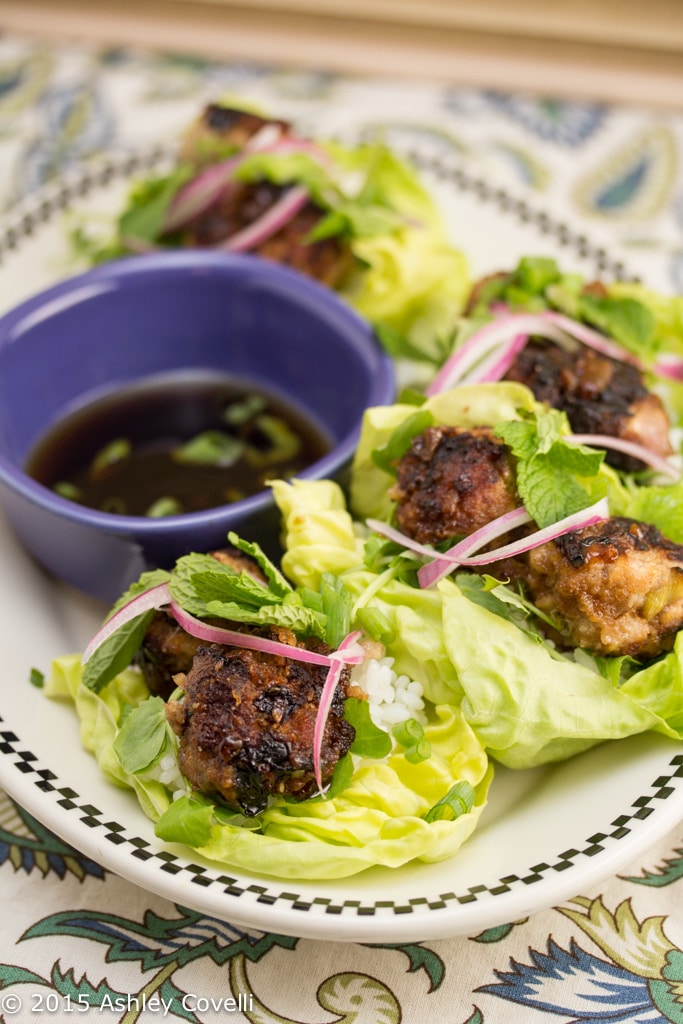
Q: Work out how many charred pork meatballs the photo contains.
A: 8